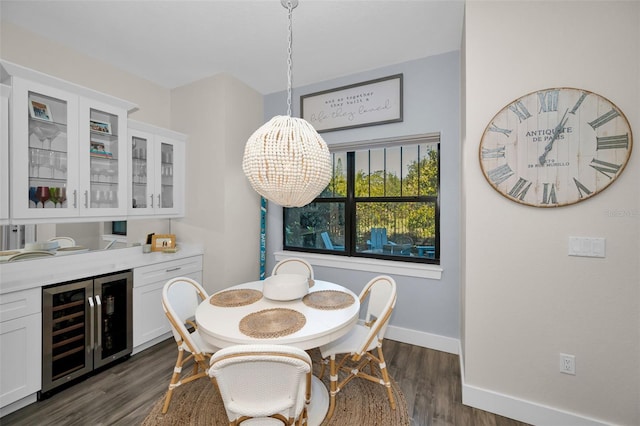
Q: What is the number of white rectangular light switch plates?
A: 1